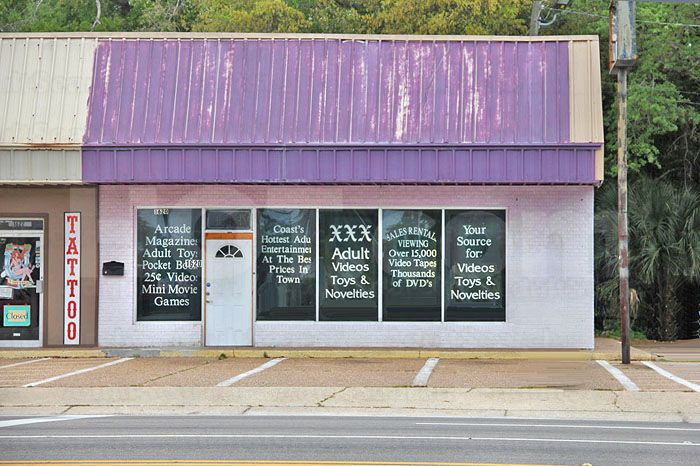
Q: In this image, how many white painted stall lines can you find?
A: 6